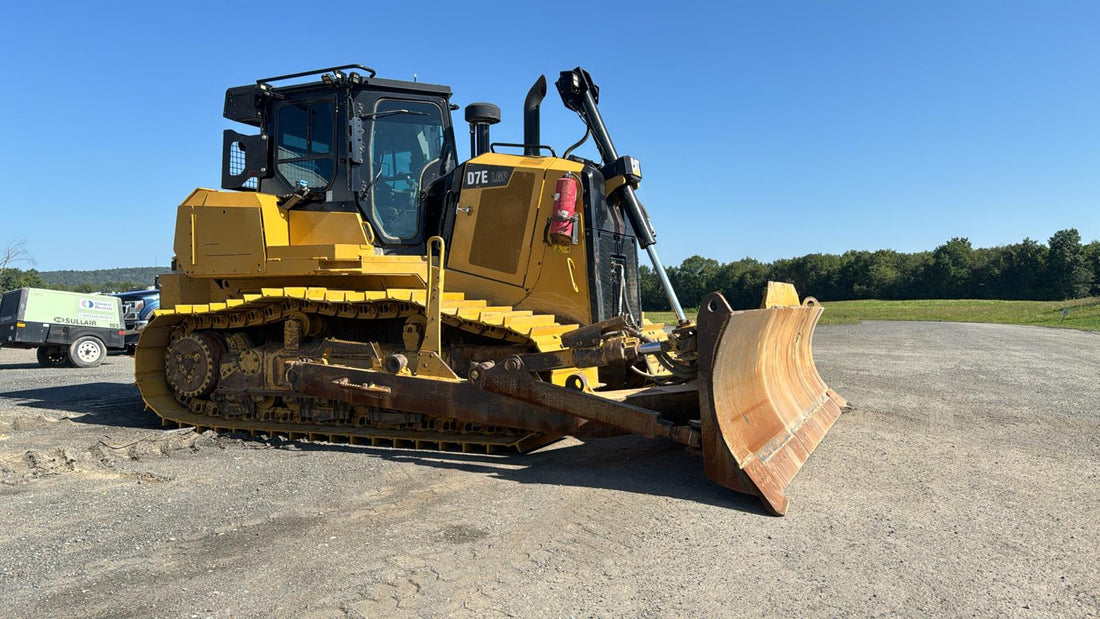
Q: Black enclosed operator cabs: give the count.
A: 1